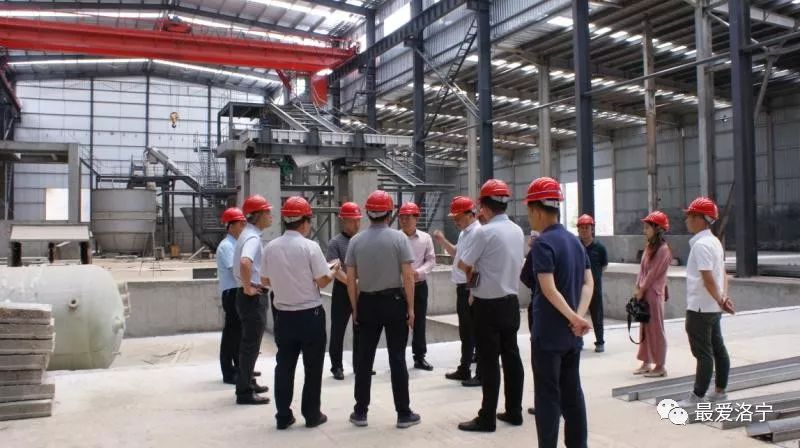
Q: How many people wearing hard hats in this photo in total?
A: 12